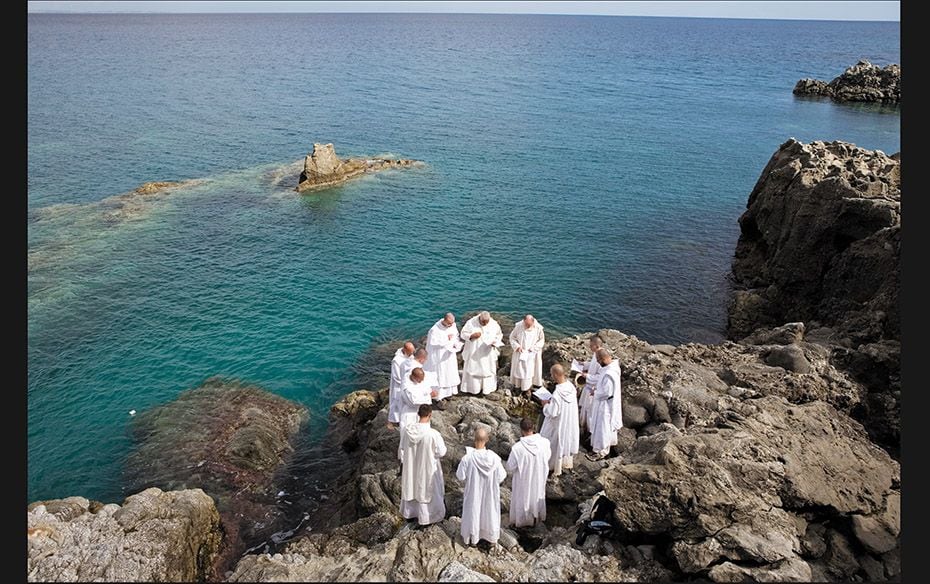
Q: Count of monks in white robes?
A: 12